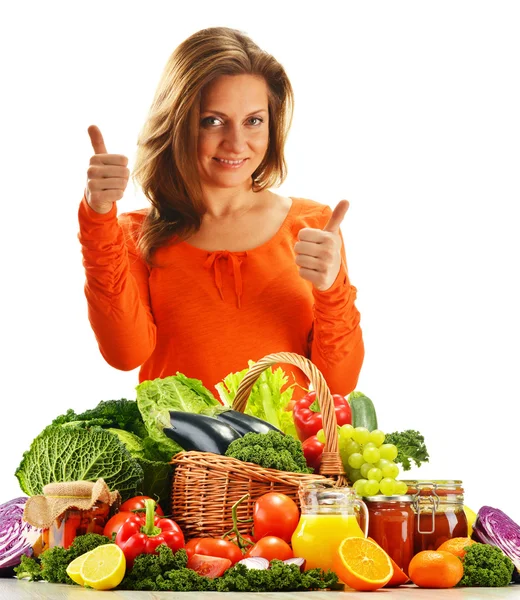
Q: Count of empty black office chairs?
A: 0